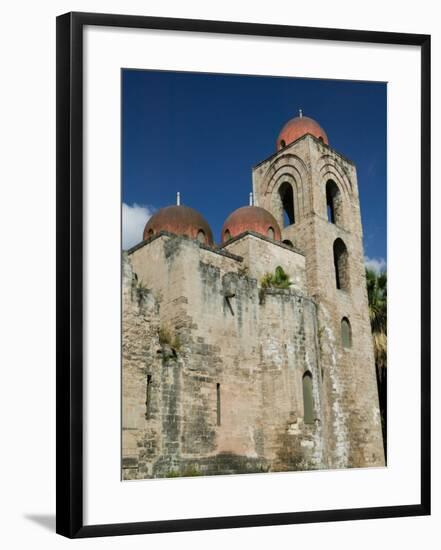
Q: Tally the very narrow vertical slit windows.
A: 2